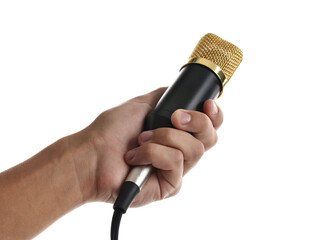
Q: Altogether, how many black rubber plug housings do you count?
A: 1